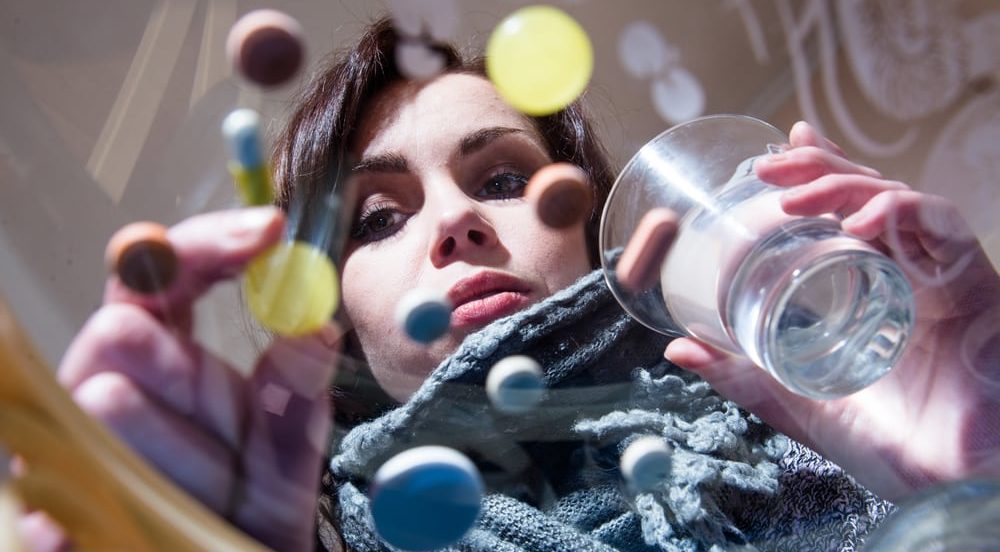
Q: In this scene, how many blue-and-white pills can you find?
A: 4